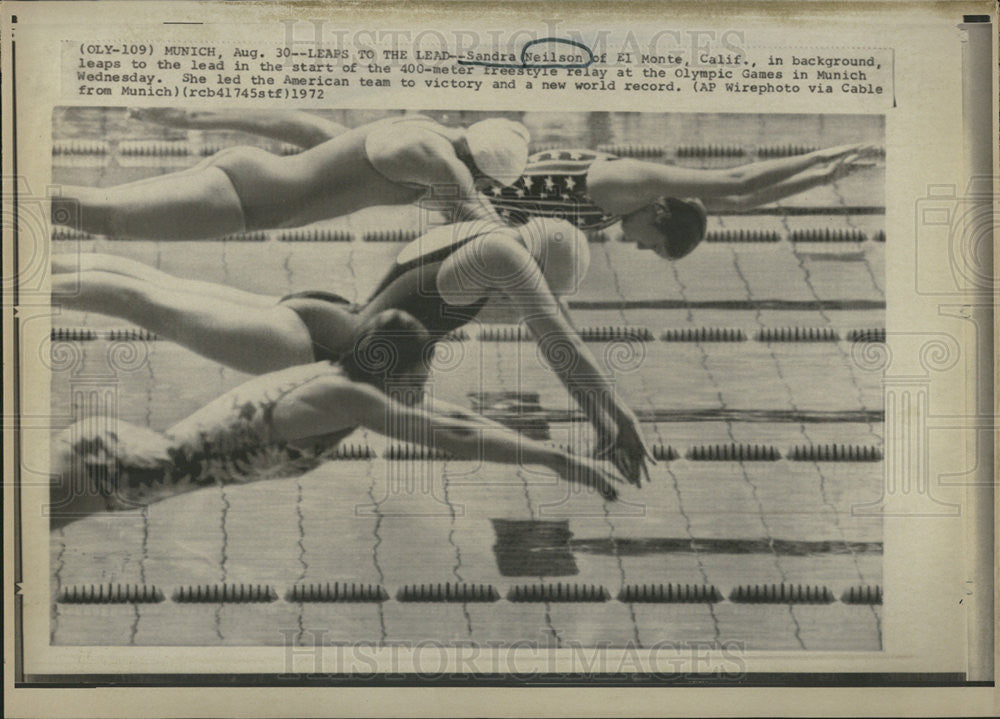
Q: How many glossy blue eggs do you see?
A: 0